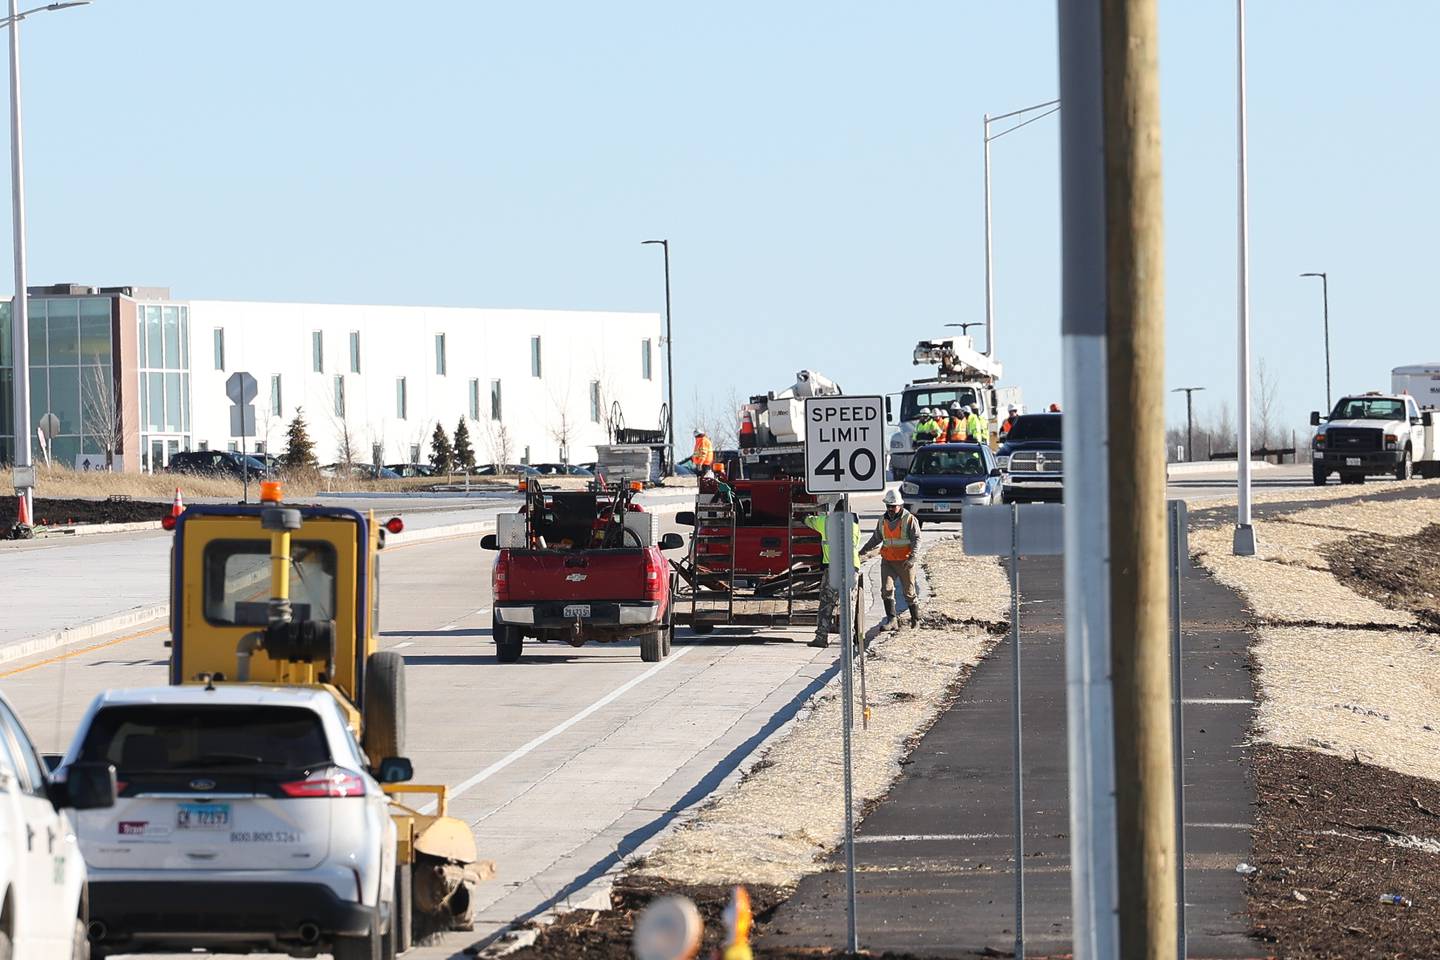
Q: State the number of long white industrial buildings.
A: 1